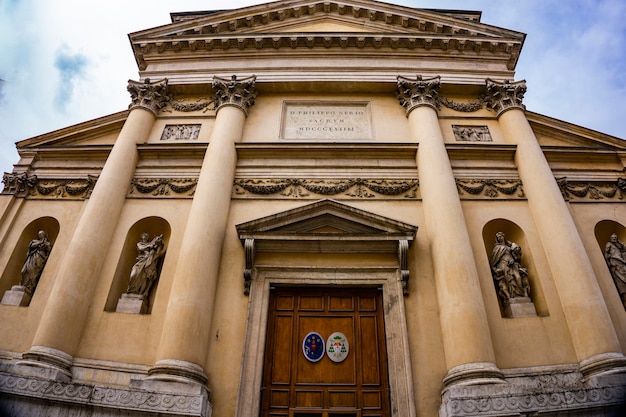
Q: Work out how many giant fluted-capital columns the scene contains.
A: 4